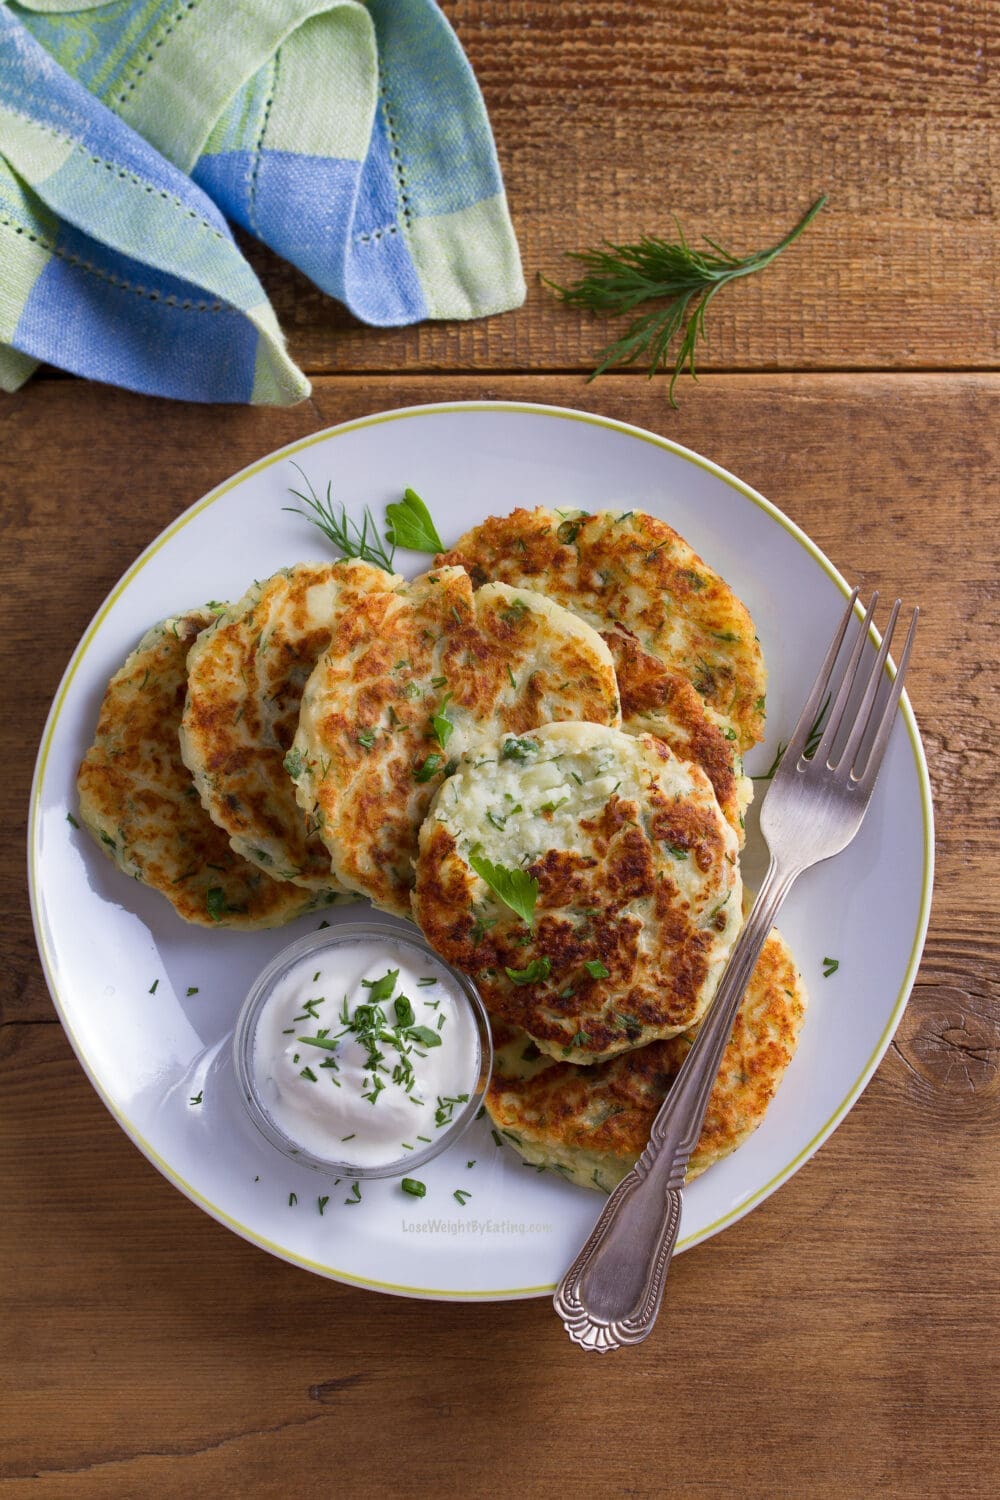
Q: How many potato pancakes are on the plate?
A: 7